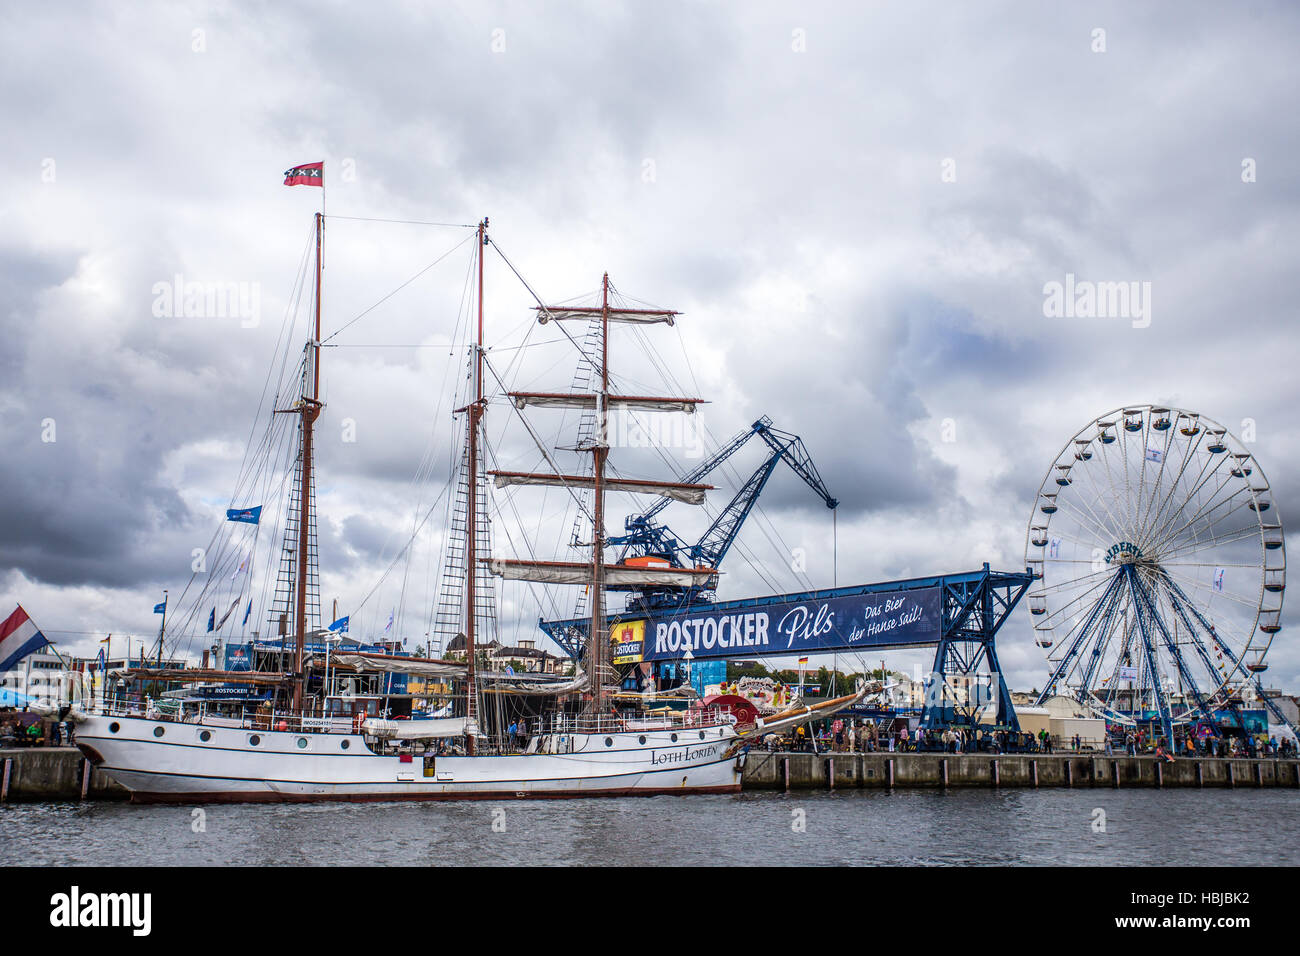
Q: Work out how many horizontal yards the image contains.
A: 4